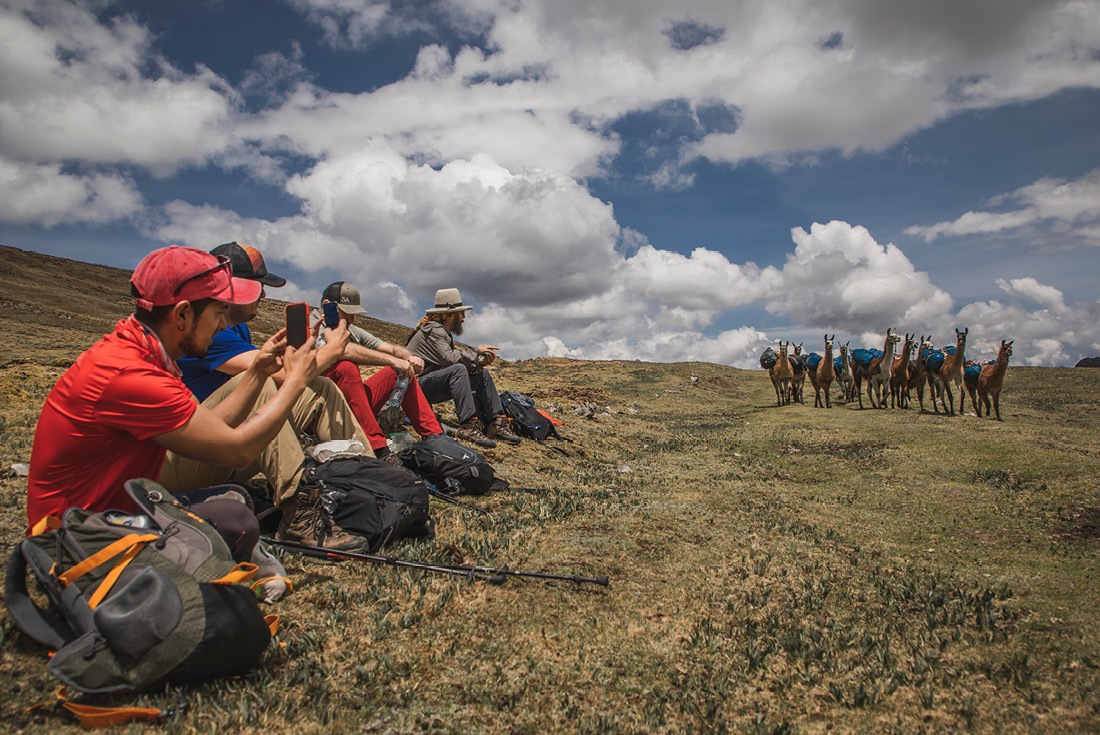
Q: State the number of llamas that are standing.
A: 9